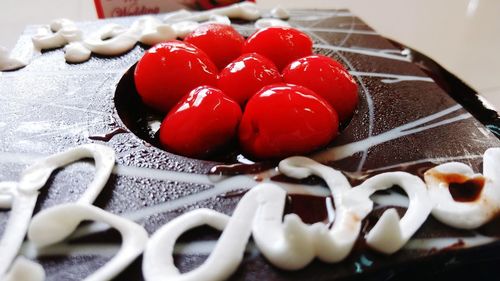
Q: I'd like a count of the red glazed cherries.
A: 7